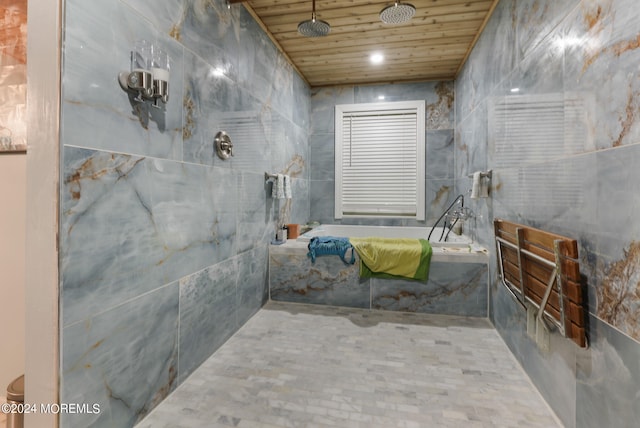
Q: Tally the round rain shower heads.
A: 2